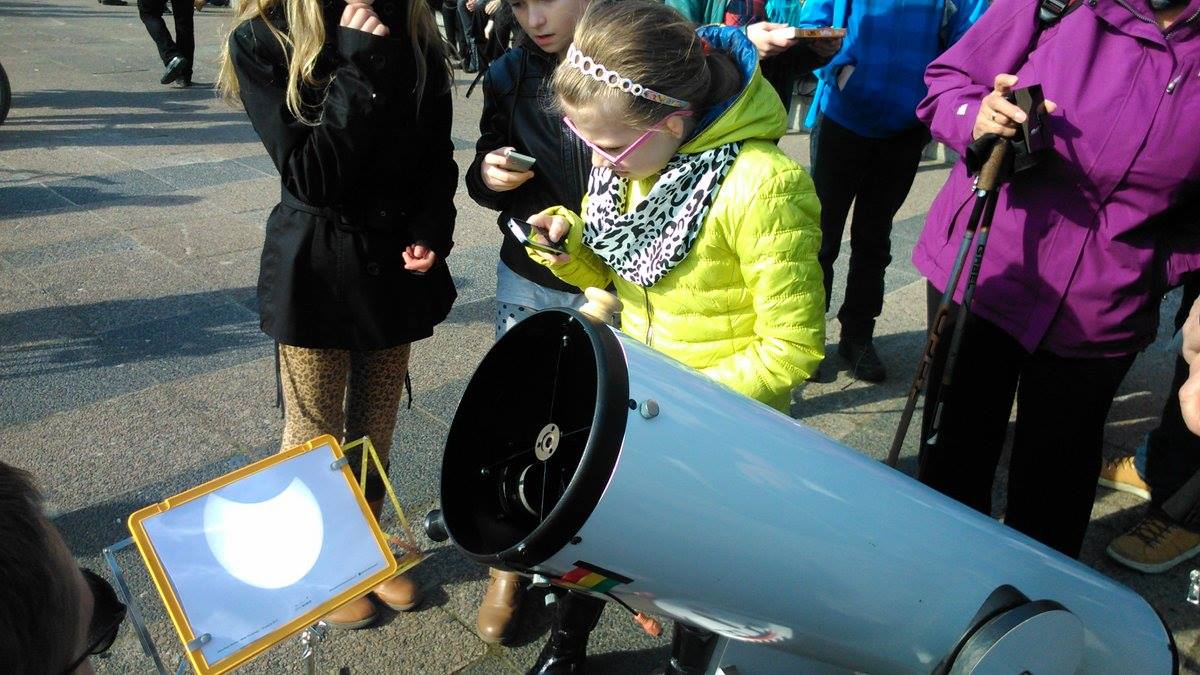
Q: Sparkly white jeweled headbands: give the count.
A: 1